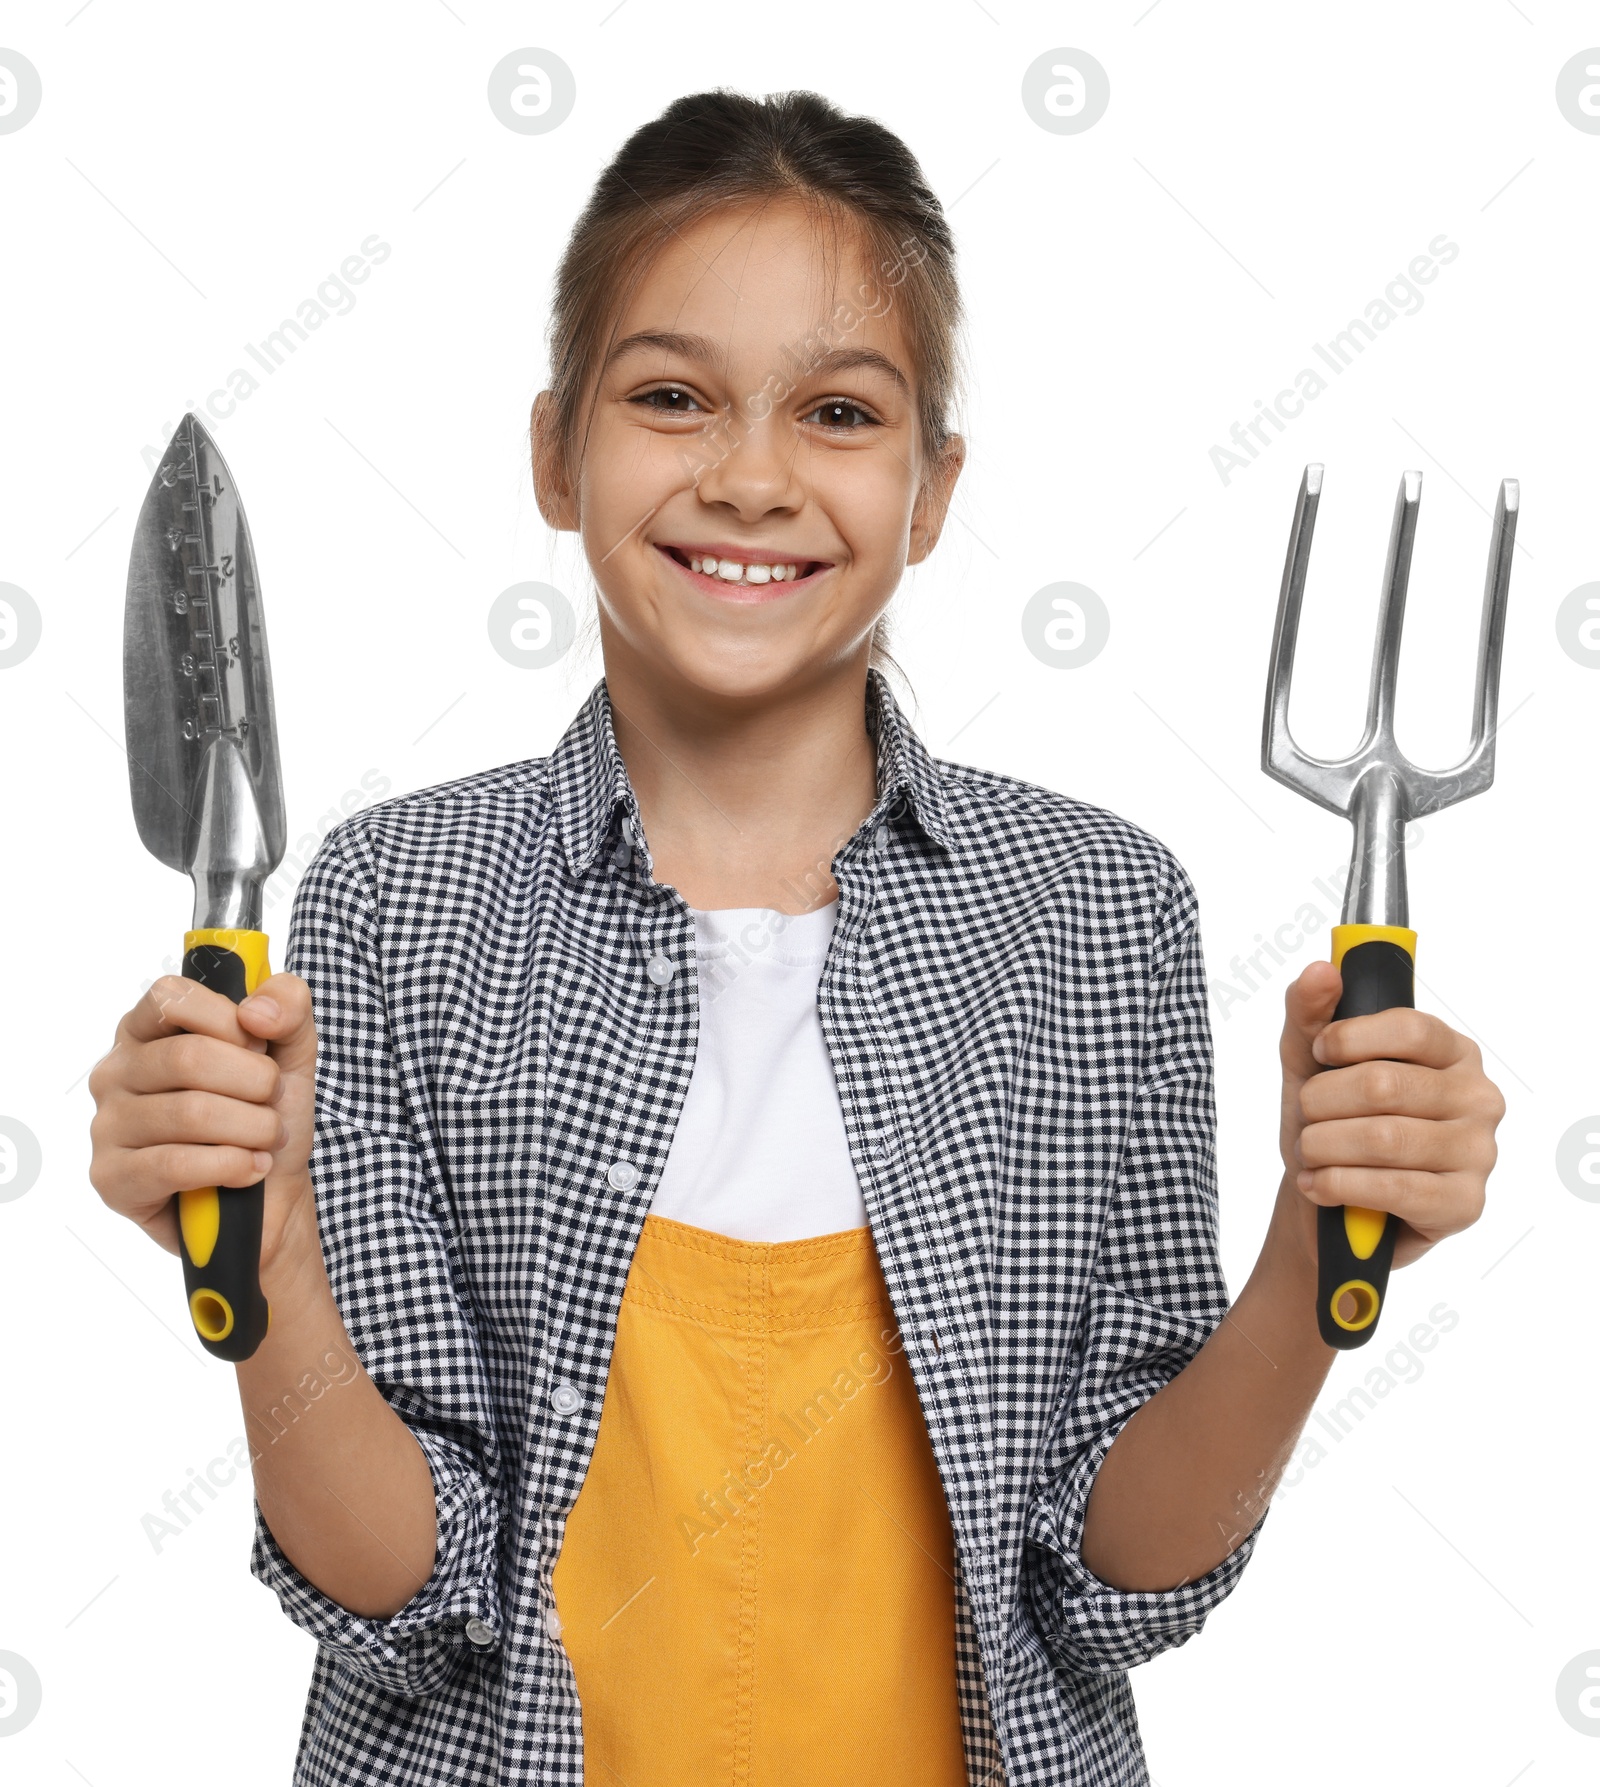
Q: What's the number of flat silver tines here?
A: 3